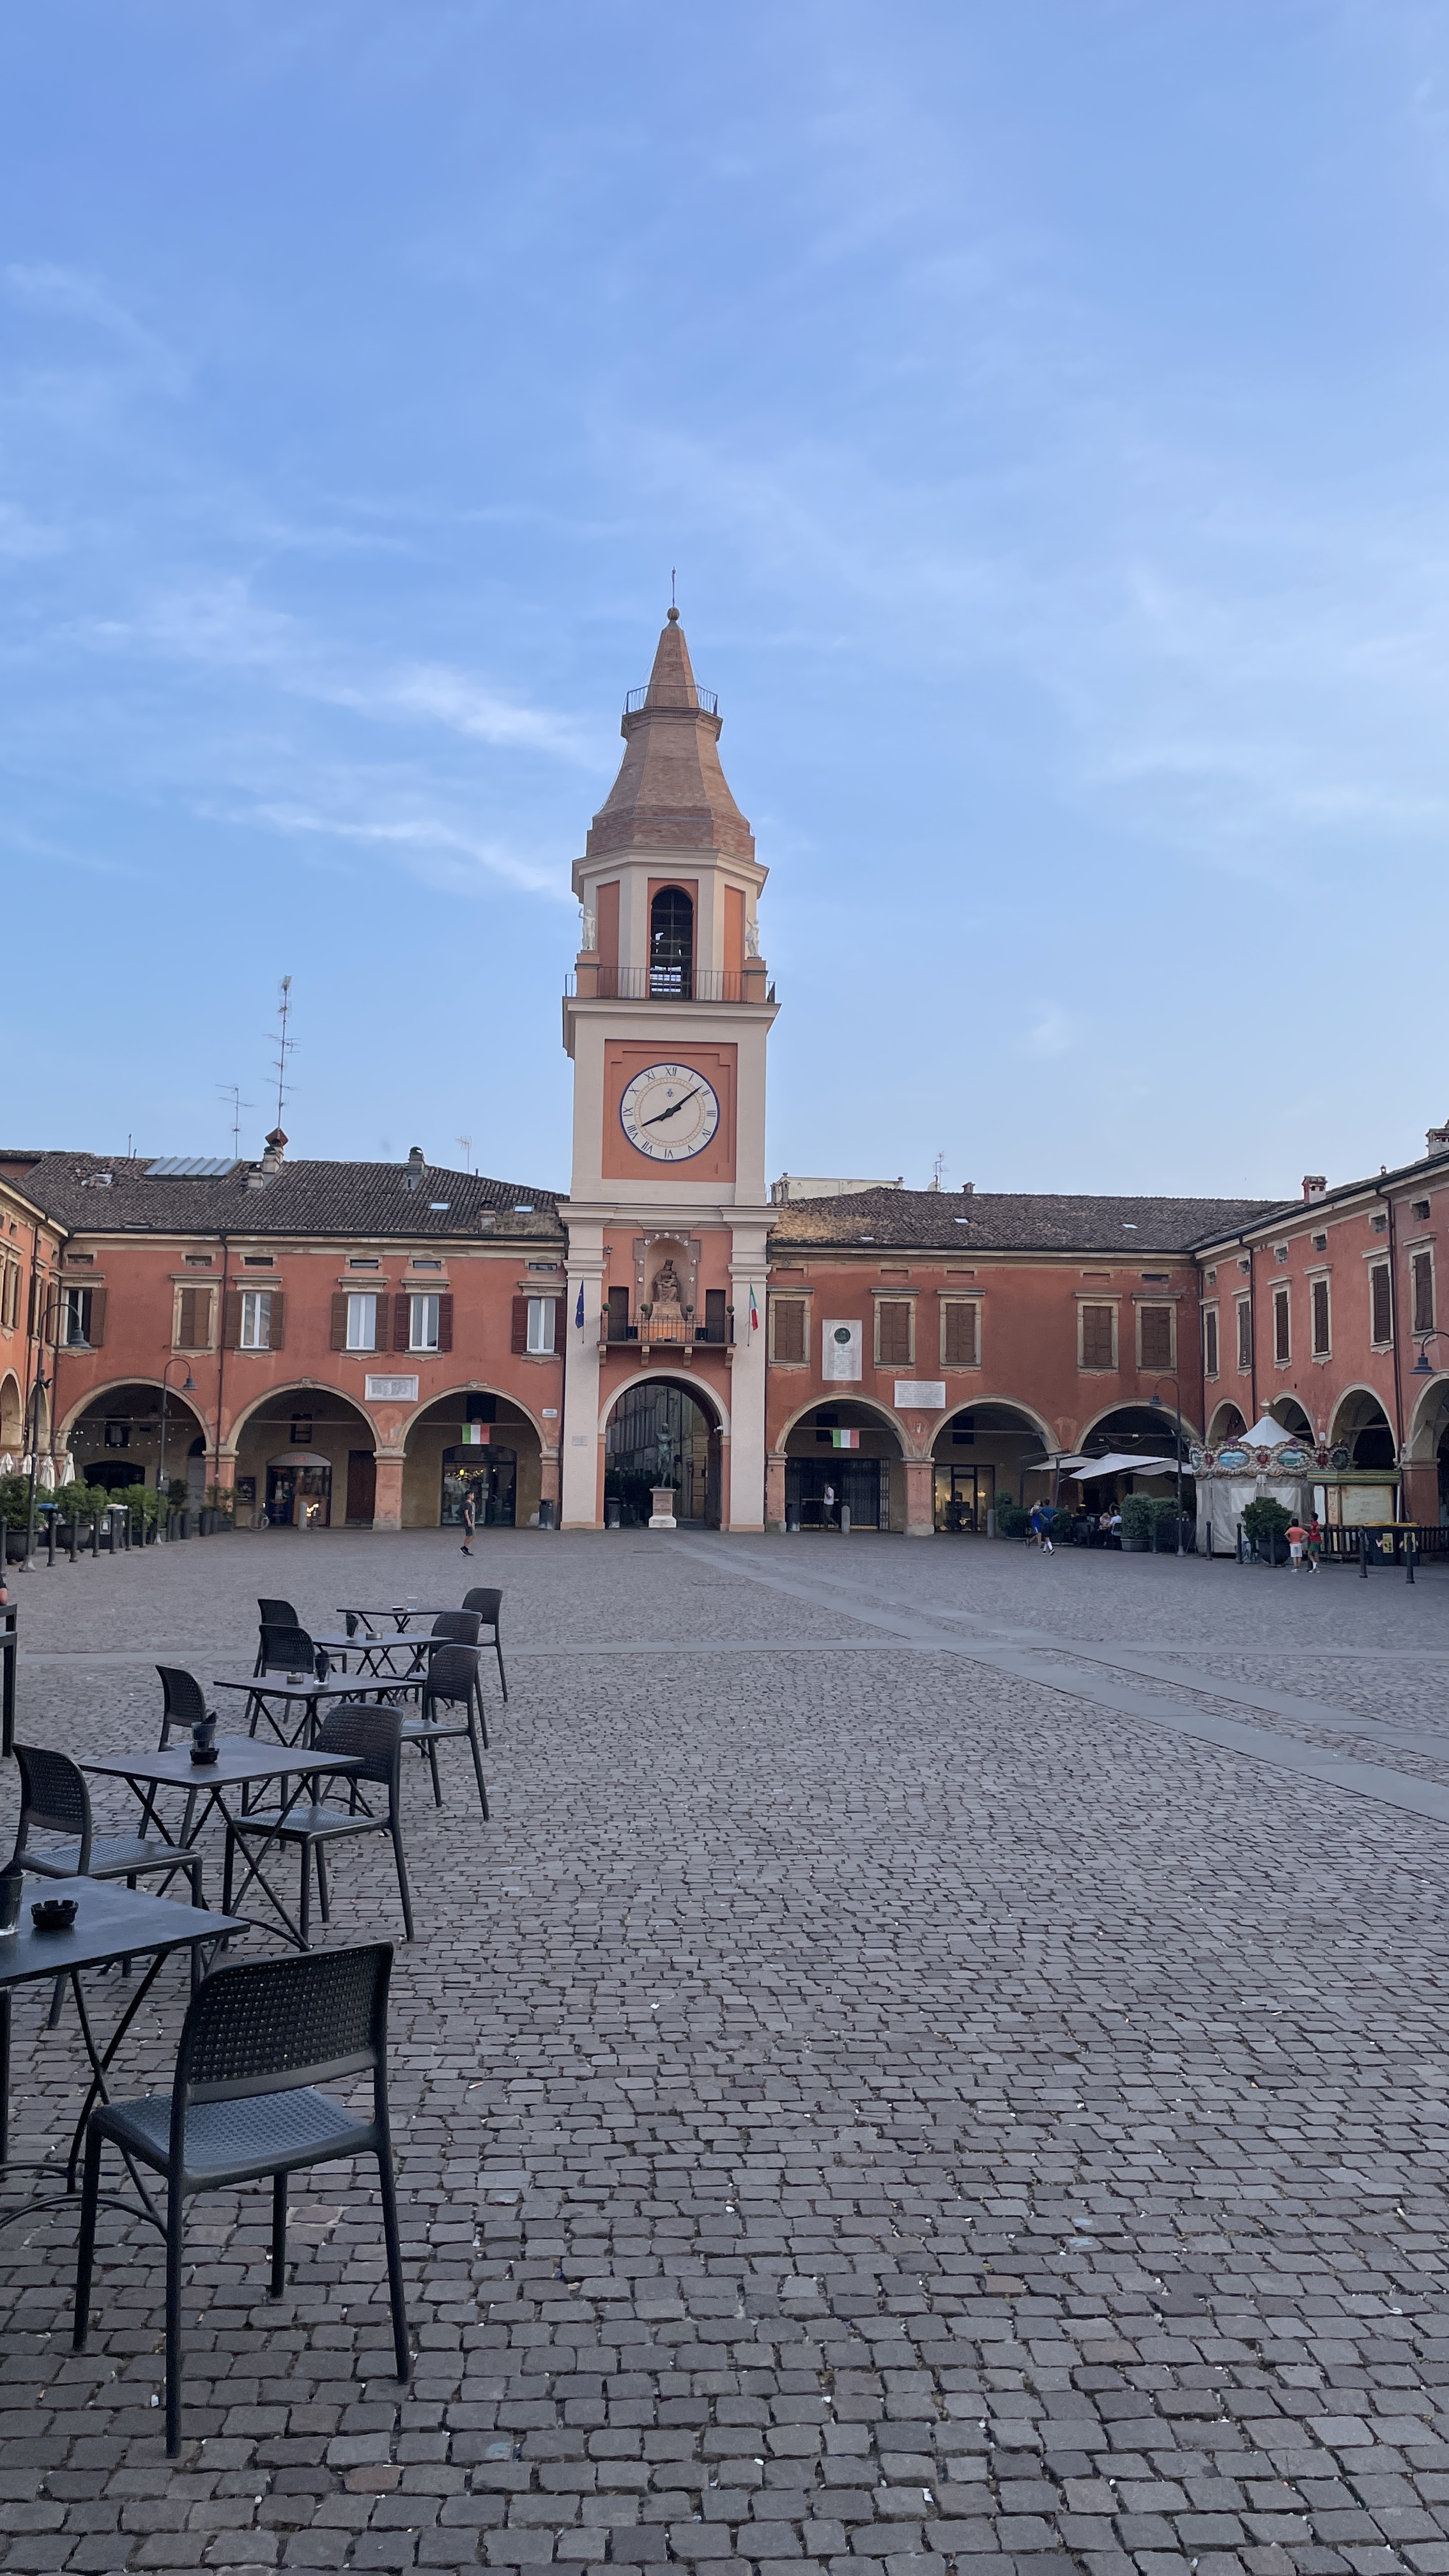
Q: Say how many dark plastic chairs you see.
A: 9